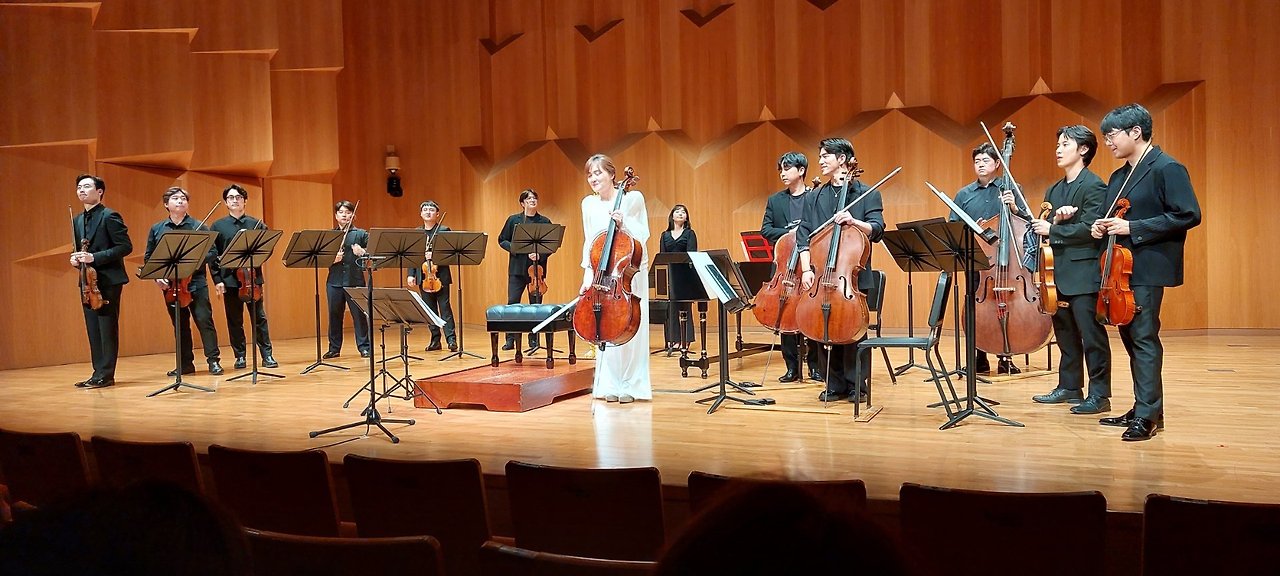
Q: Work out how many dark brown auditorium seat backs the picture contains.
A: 10